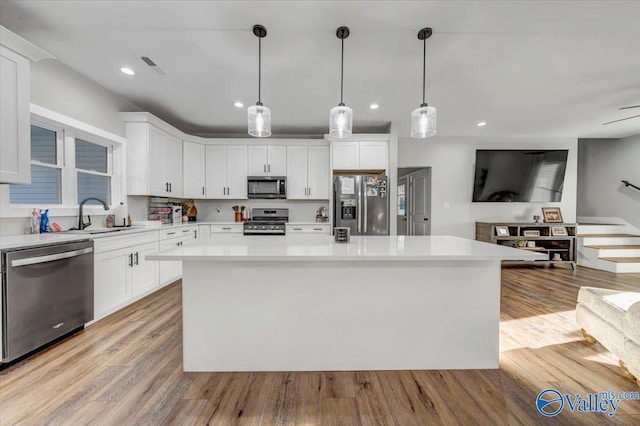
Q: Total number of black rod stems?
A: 3